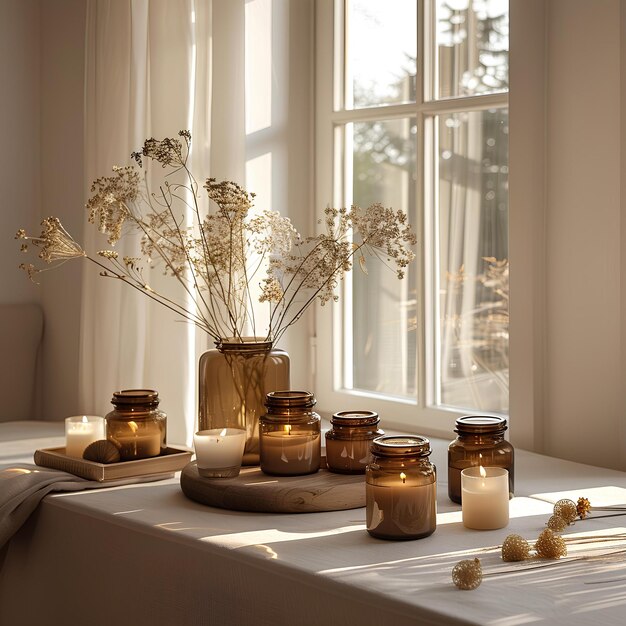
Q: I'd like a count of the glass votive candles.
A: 3